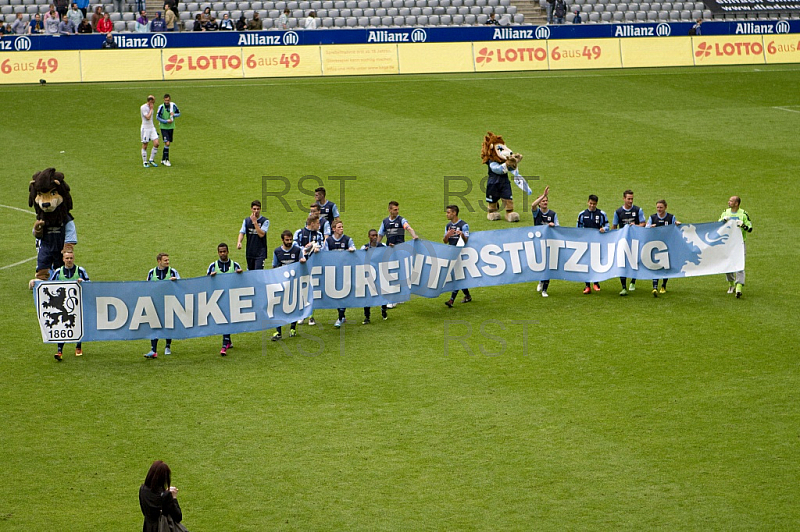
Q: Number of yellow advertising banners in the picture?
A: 11